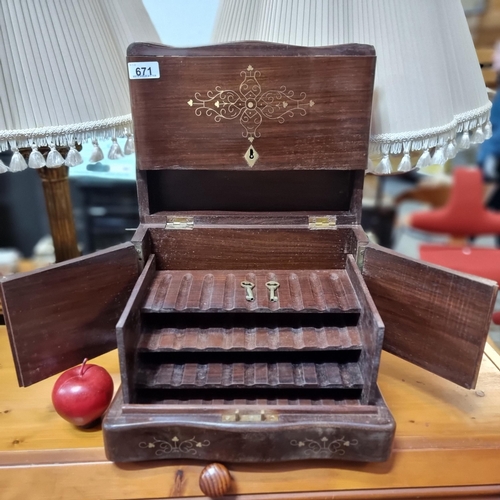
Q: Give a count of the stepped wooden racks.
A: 4